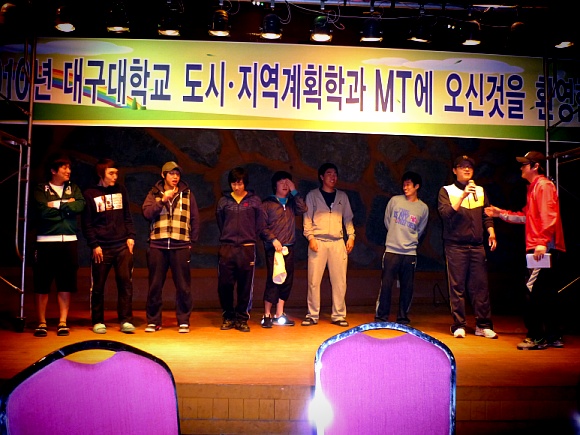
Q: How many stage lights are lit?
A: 10